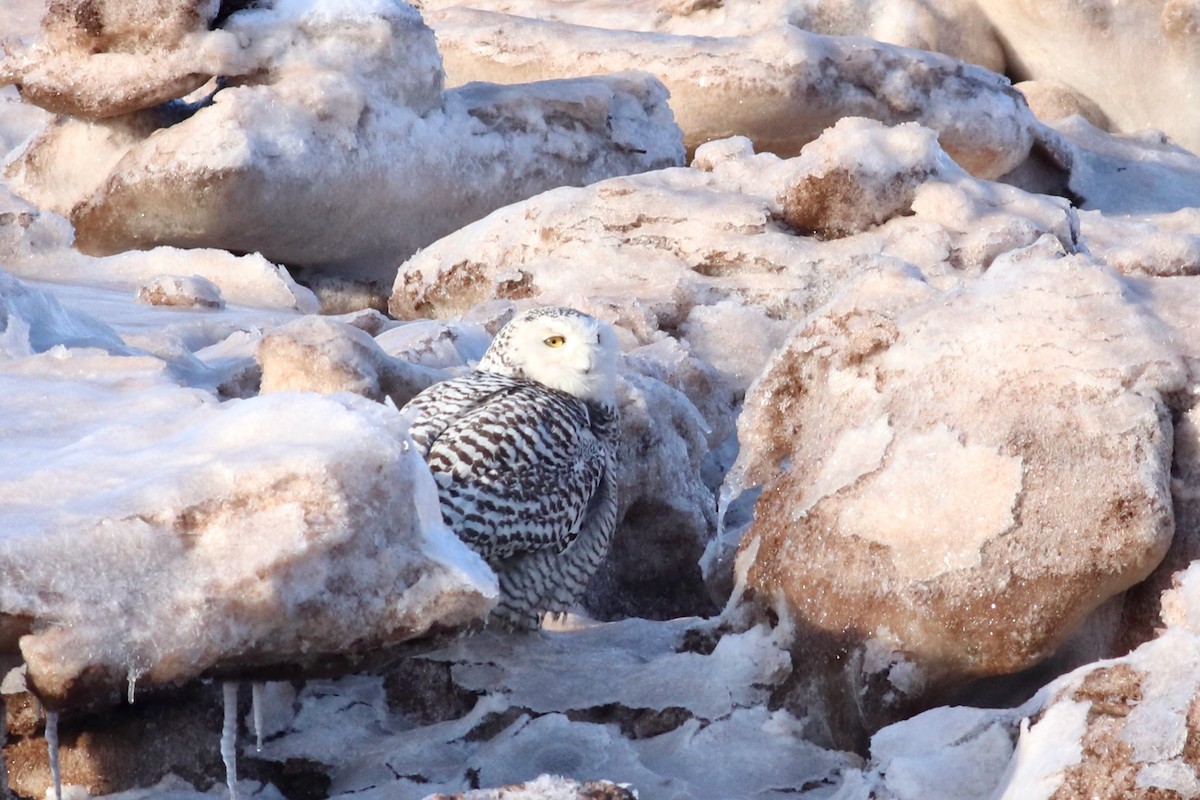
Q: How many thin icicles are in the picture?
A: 4